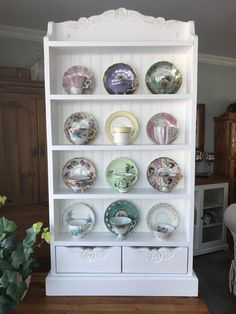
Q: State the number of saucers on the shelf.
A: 12